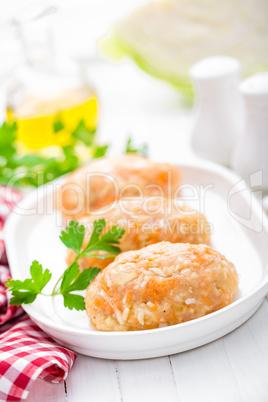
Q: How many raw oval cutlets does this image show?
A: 3